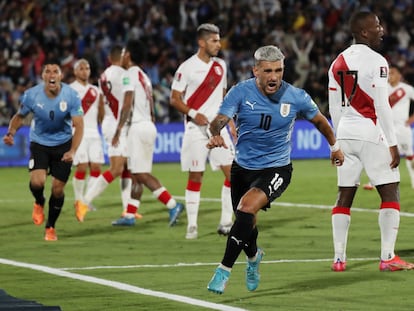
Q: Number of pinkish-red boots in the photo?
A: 2